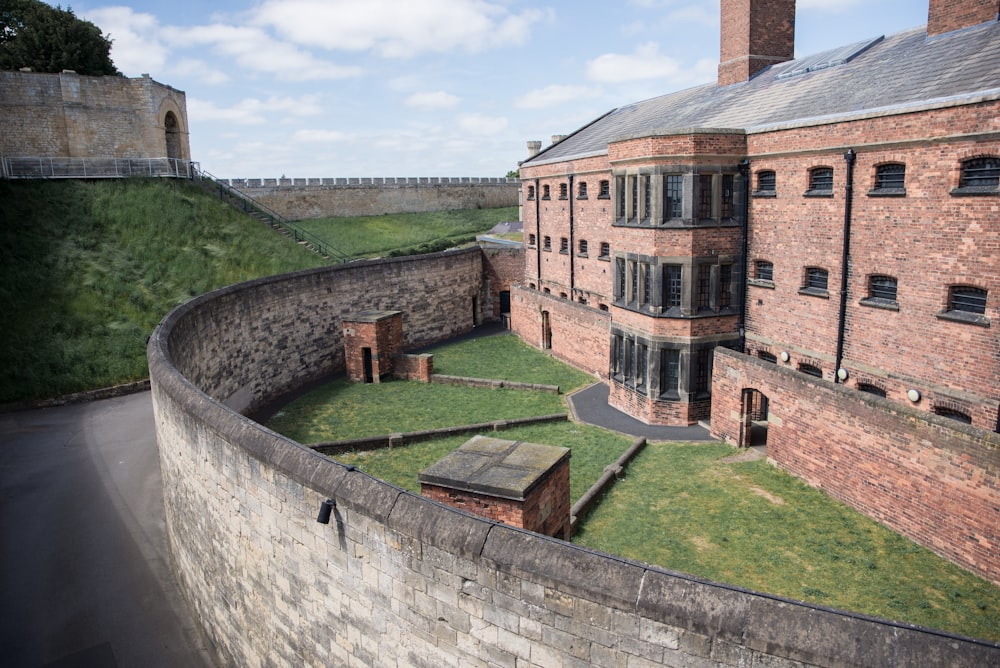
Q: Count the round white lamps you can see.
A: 3